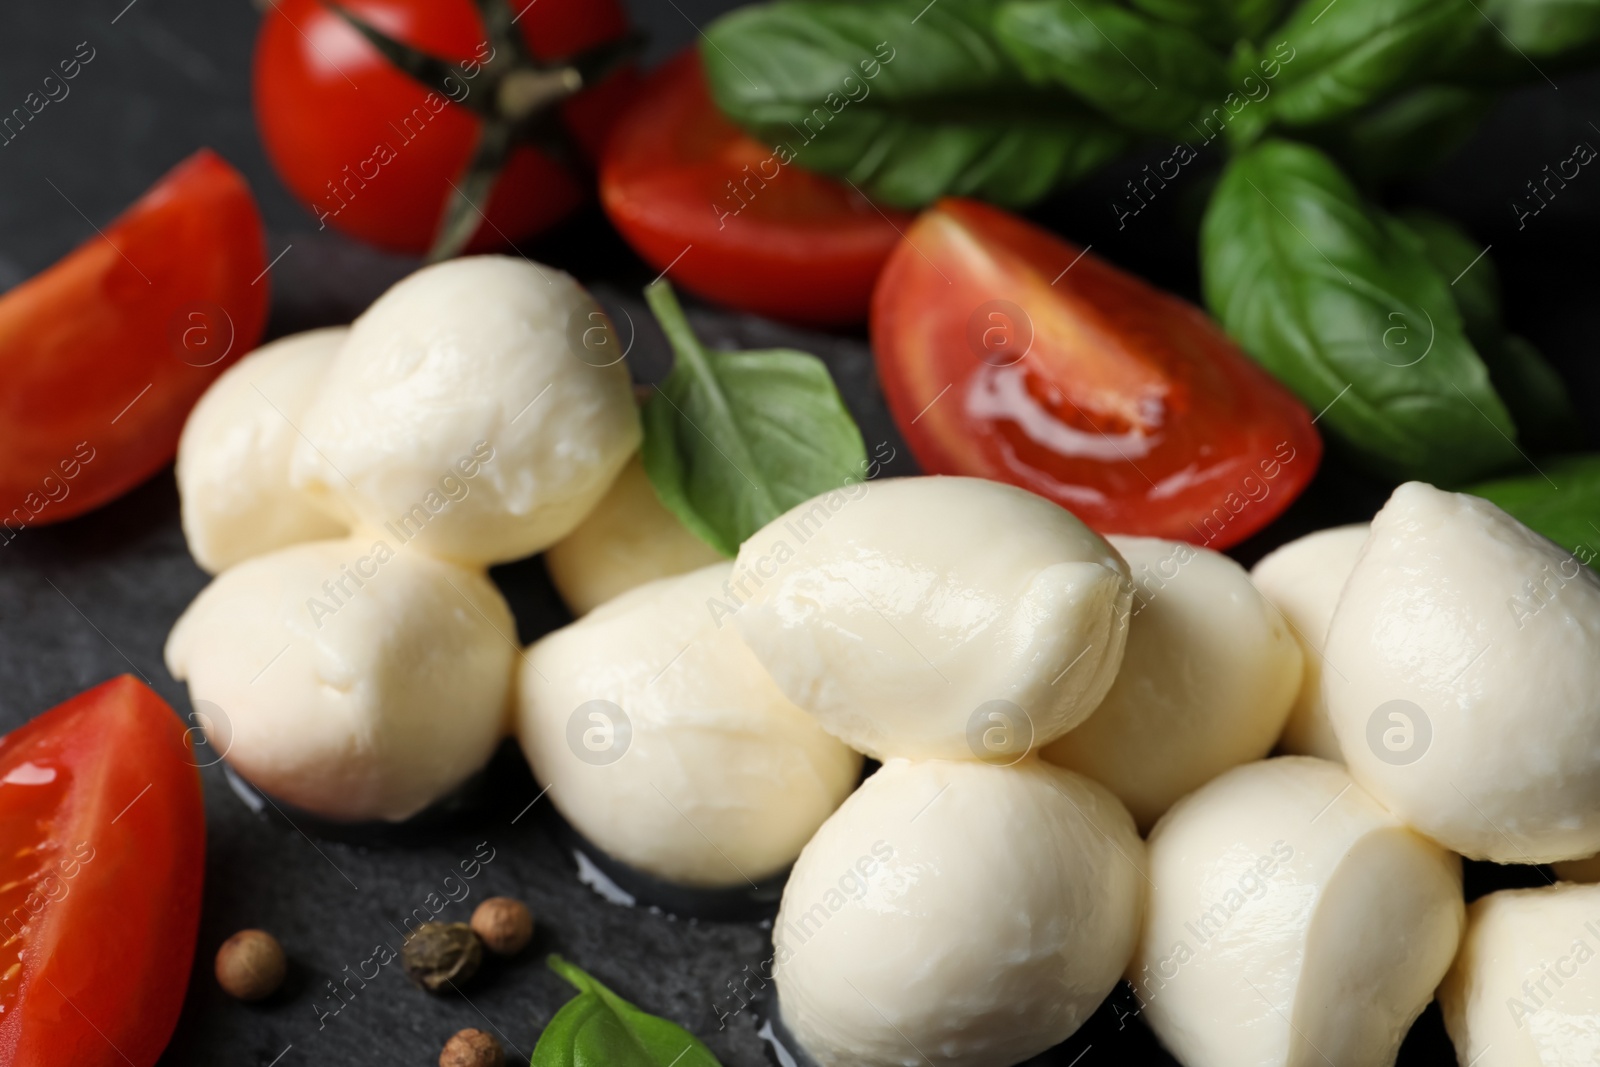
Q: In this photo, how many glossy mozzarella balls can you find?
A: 12